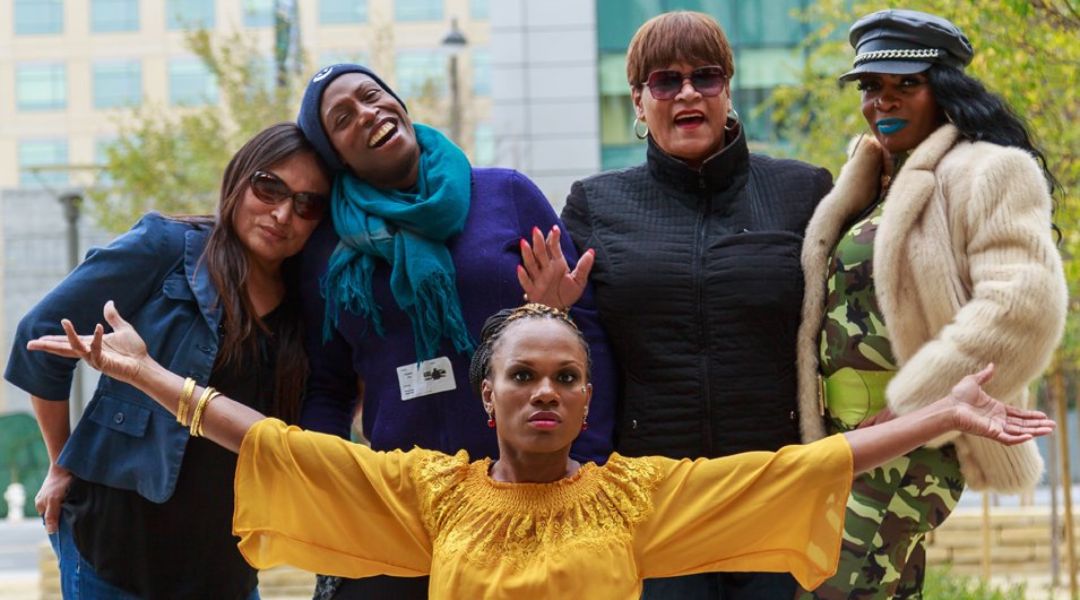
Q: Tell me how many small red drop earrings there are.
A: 2